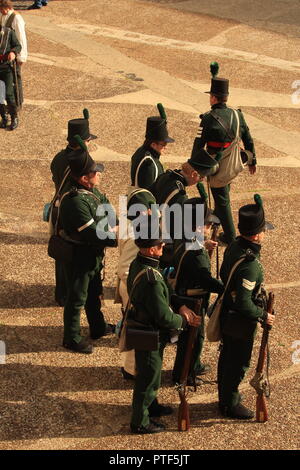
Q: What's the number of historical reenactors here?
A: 11